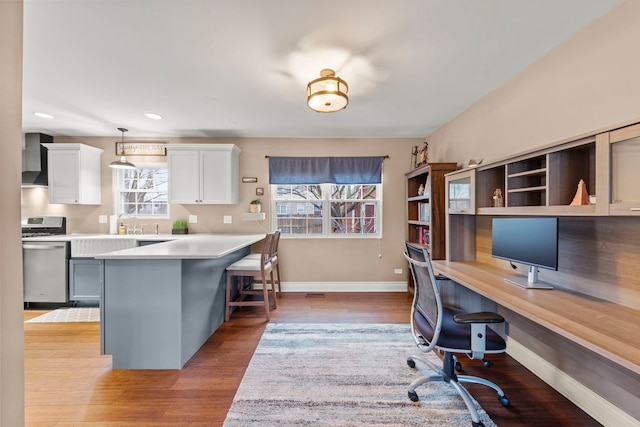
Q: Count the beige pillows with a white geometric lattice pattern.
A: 0